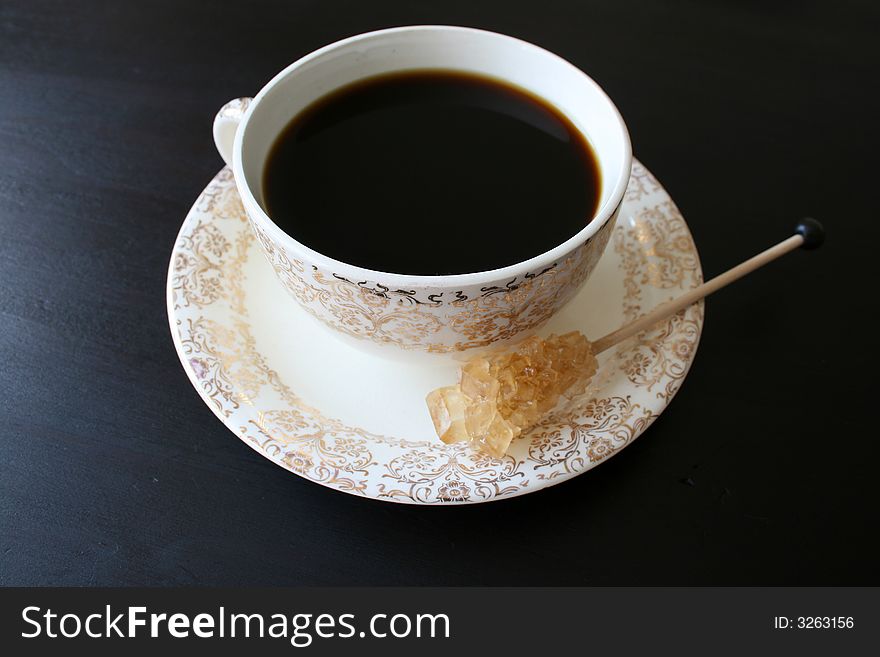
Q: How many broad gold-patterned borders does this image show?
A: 2